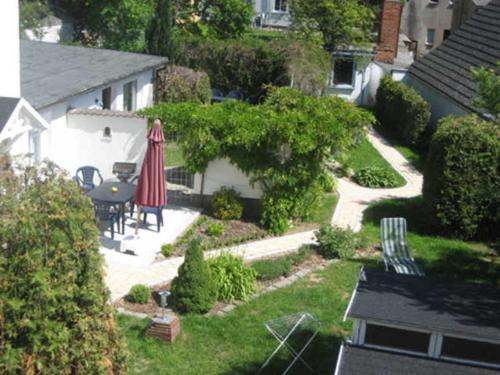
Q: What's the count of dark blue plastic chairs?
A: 3